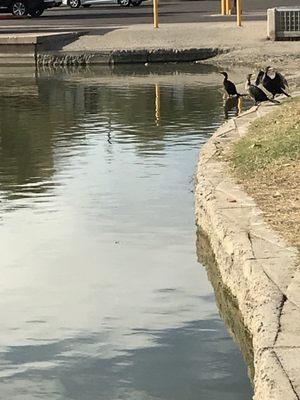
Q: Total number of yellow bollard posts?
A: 4